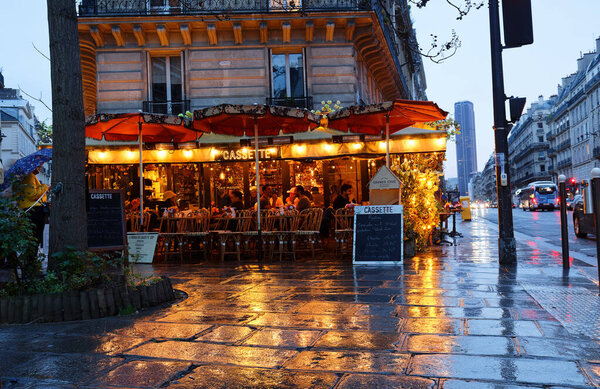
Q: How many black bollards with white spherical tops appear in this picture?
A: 2